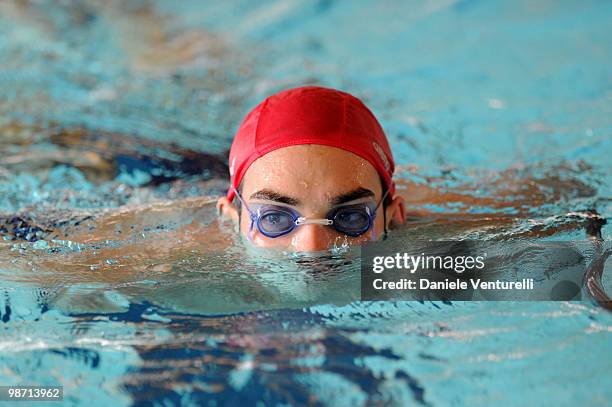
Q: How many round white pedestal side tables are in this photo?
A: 0